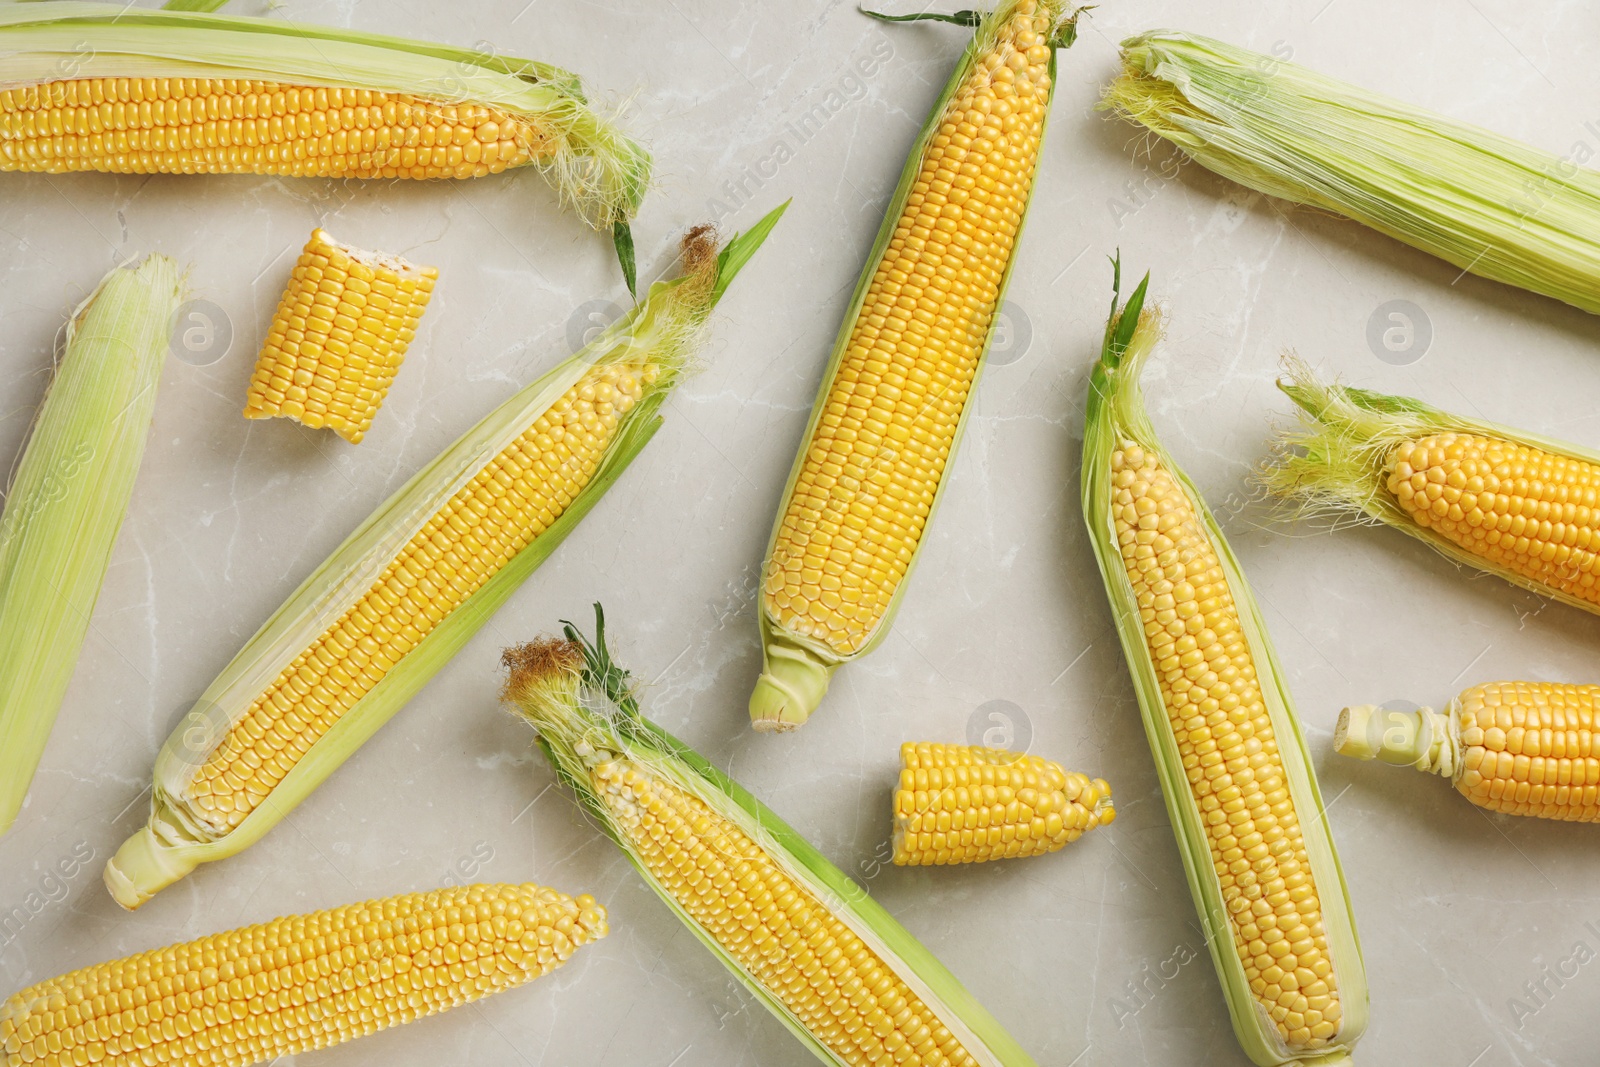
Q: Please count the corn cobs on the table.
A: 12